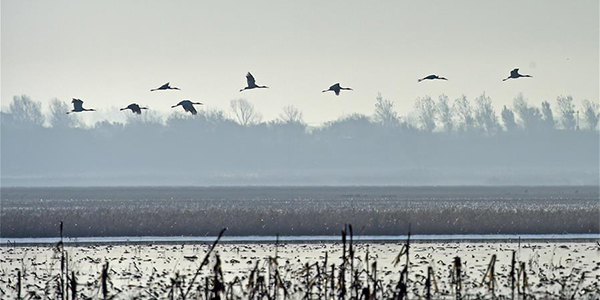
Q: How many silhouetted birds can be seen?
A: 8